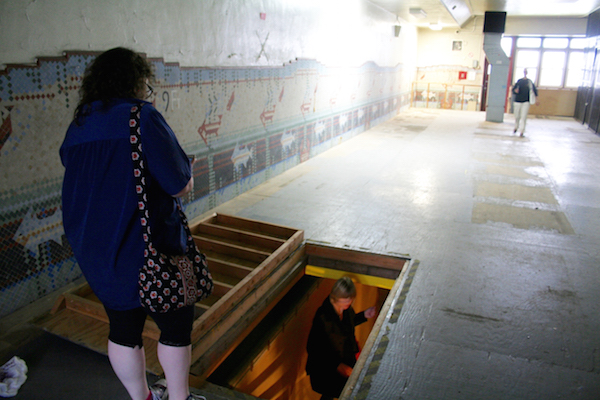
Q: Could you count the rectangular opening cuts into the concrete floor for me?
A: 1